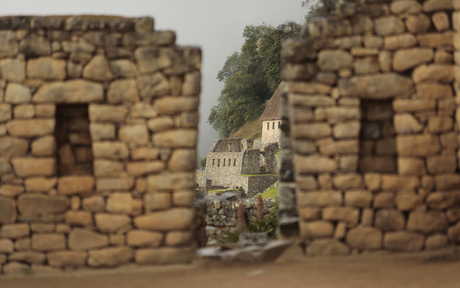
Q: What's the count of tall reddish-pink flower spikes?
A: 2